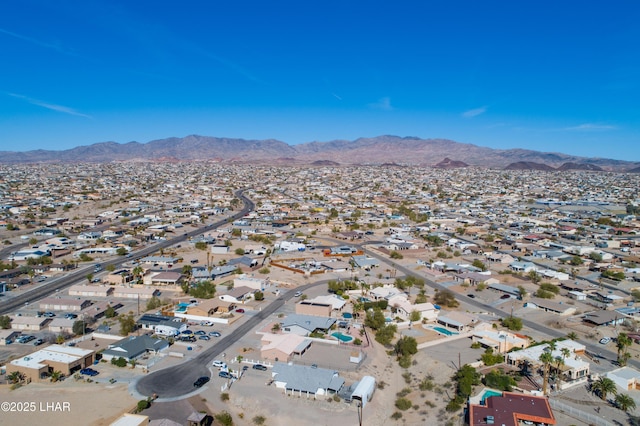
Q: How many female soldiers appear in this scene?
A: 0